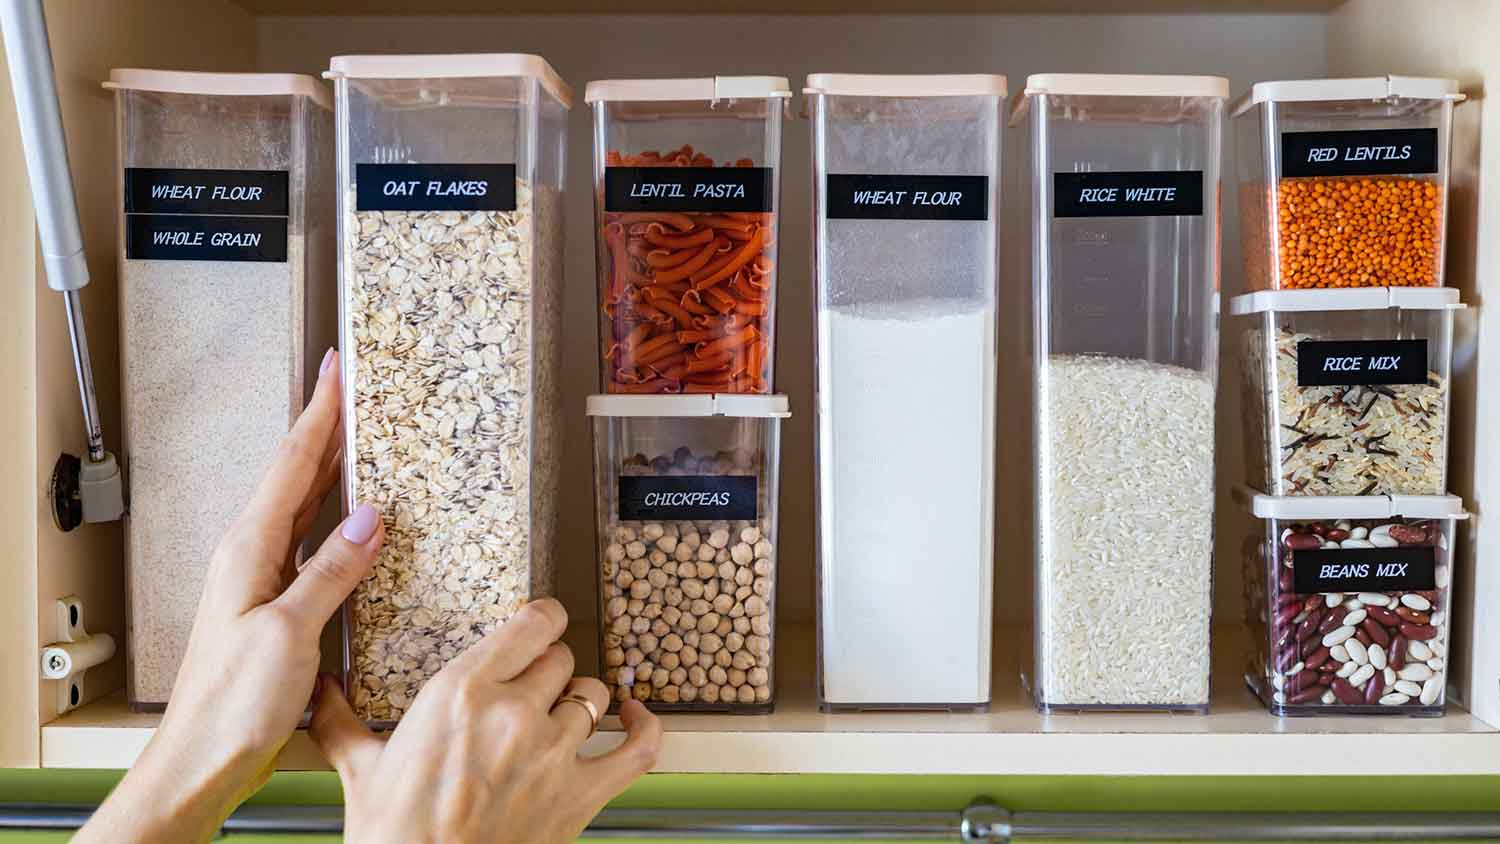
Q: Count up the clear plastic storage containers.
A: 9